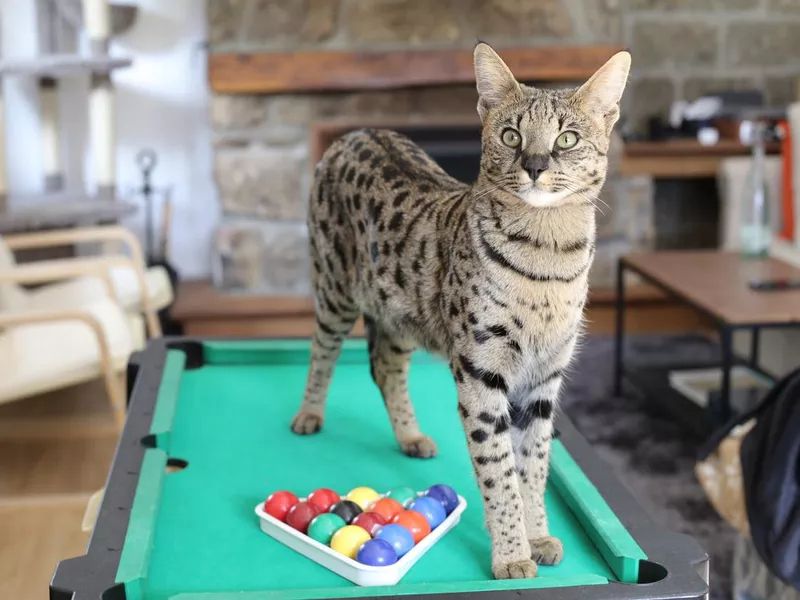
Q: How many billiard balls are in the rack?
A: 15